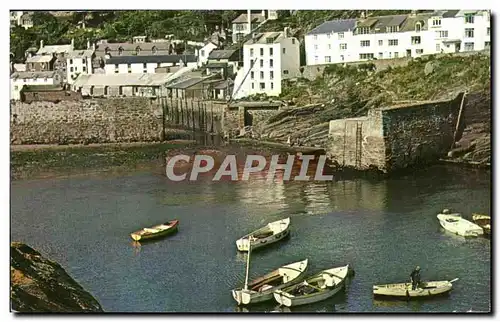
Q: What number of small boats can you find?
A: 7